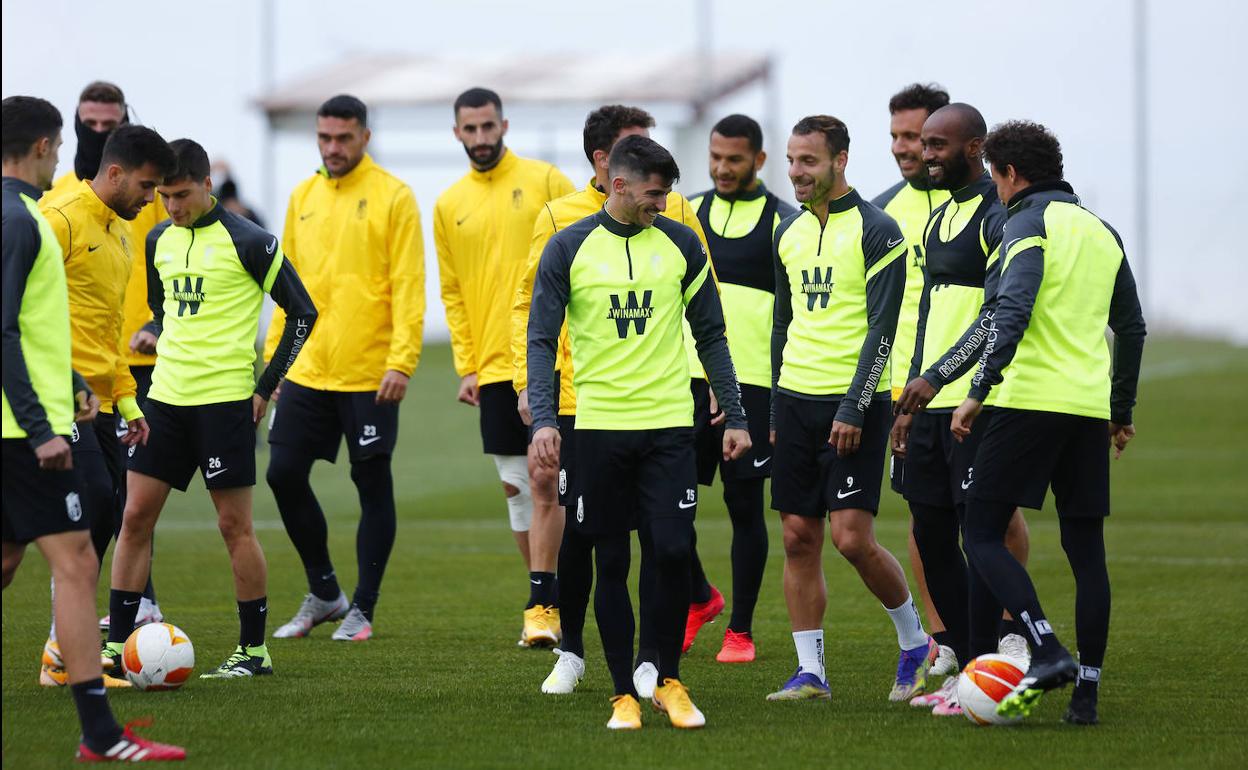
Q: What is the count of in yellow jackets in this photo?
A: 5